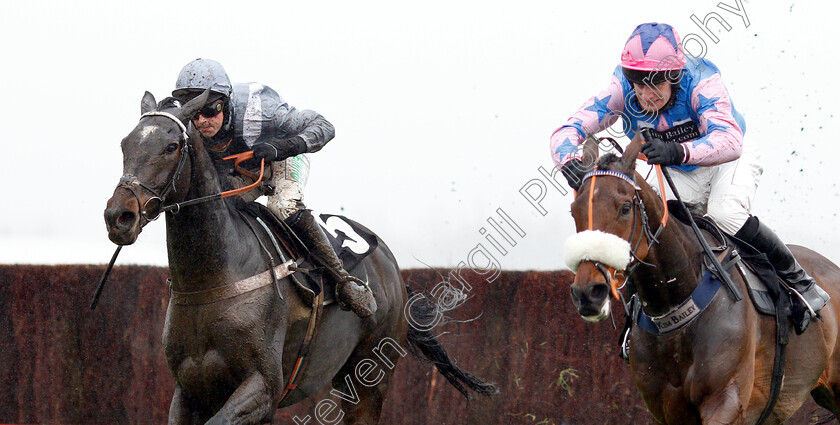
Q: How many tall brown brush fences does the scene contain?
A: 1